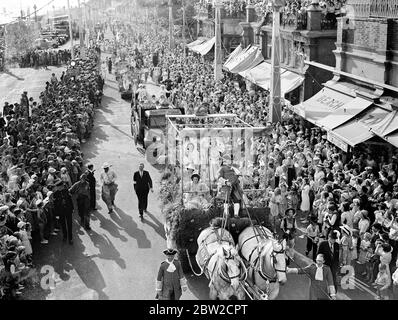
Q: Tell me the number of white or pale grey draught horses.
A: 2